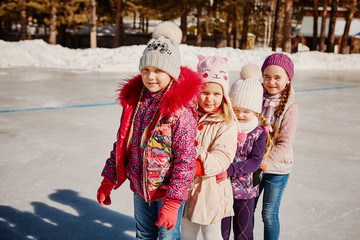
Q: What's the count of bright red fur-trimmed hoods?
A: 1